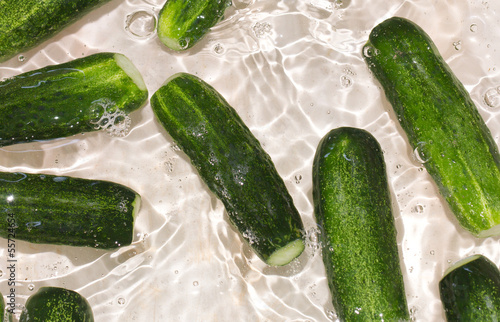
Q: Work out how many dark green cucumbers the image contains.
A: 9